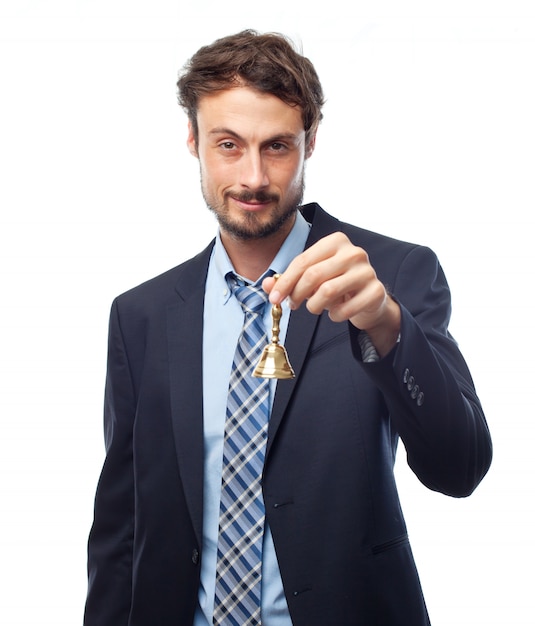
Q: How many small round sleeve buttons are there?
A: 4